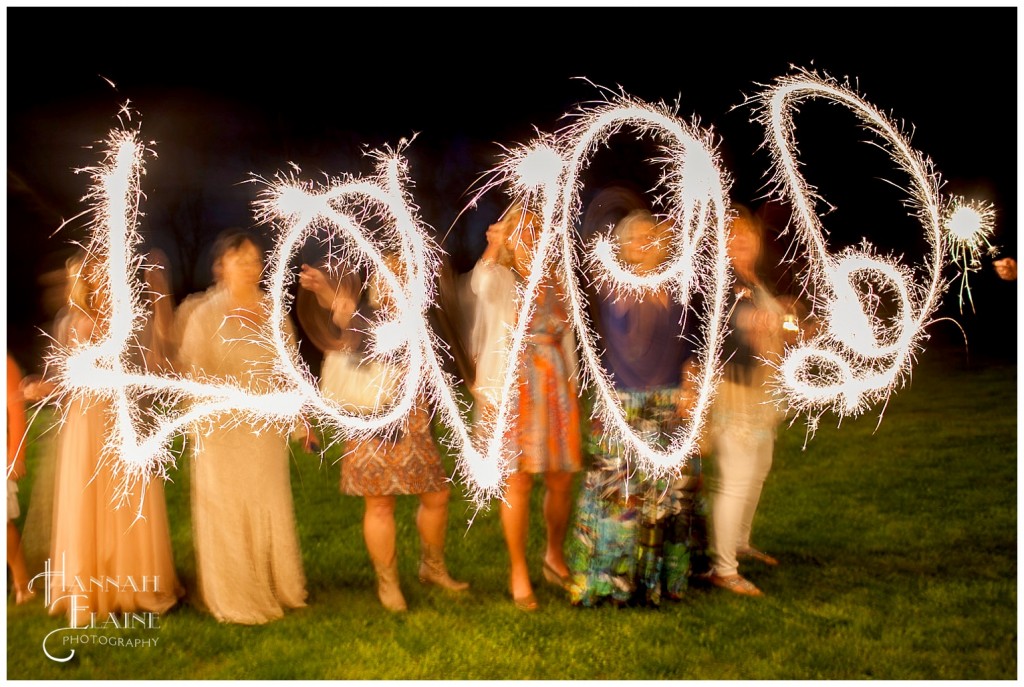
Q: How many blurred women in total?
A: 6